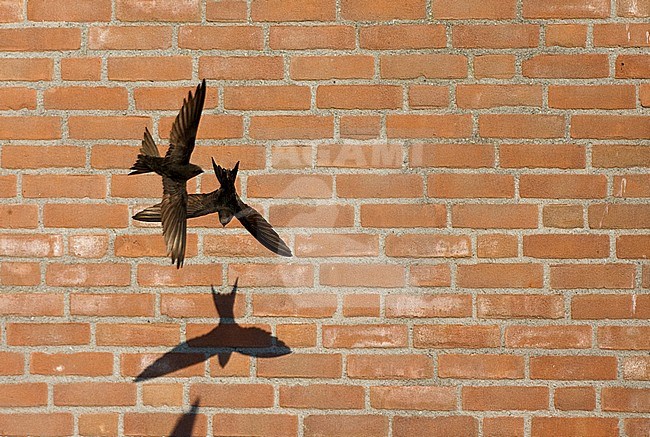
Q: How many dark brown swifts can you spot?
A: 2